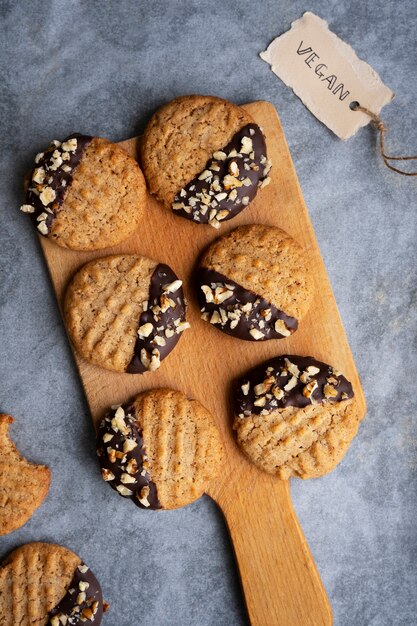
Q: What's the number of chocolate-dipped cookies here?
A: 7